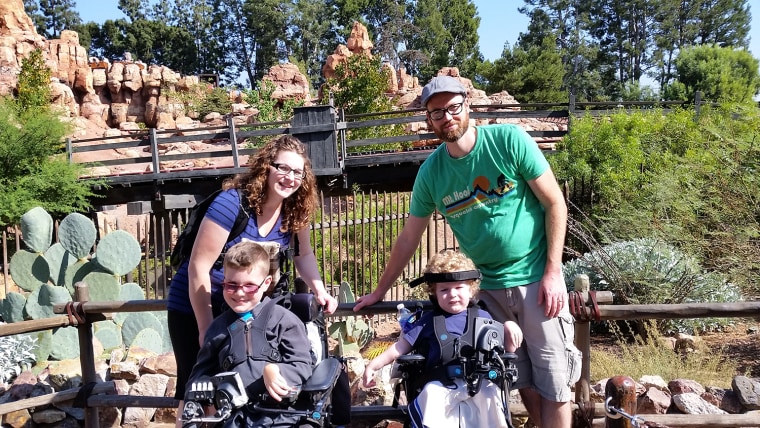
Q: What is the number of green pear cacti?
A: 2